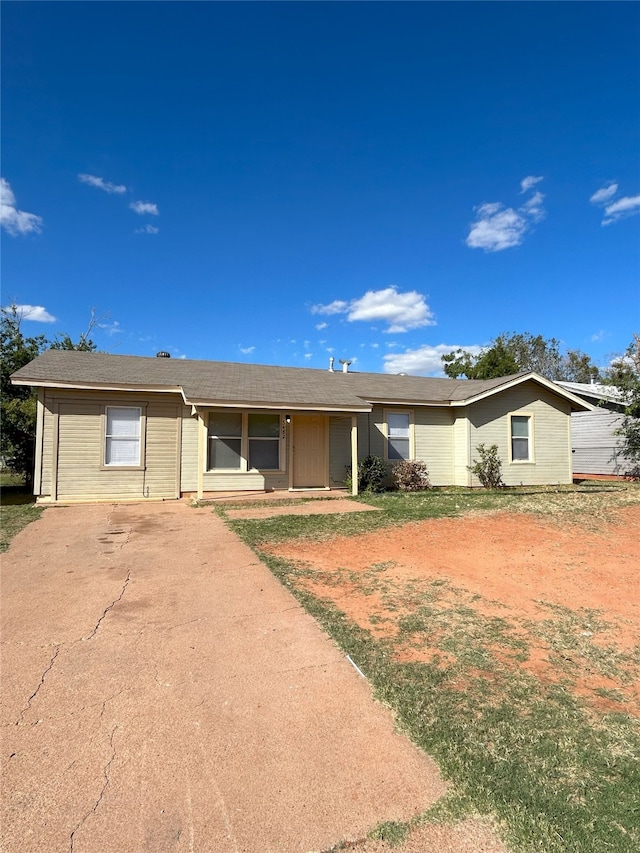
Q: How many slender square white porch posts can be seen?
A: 2